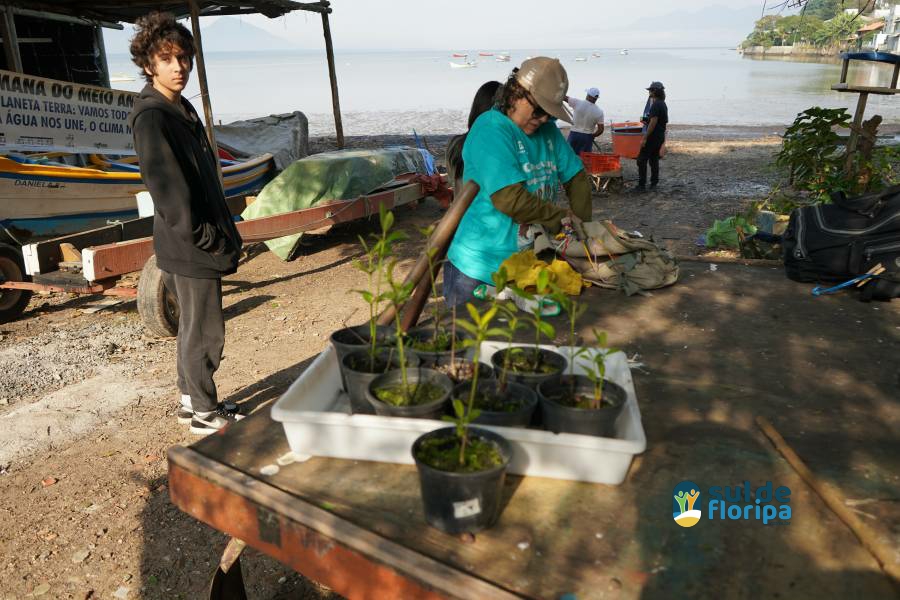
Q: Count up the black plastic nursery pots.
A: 9